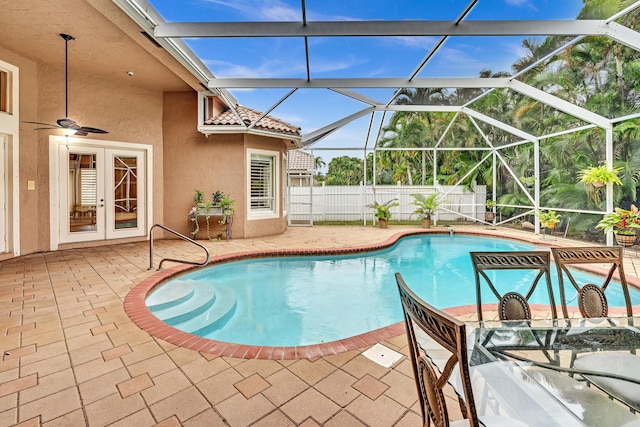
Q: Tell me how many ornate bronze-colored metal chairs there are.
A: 3